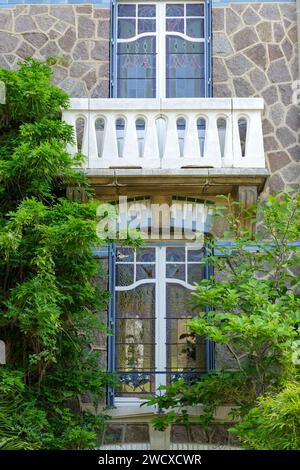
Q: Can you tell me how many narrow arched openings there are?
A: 9